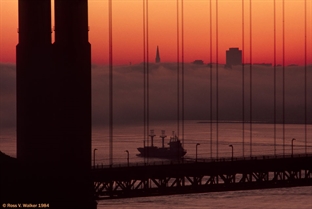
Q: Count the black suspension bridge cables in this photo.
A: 12